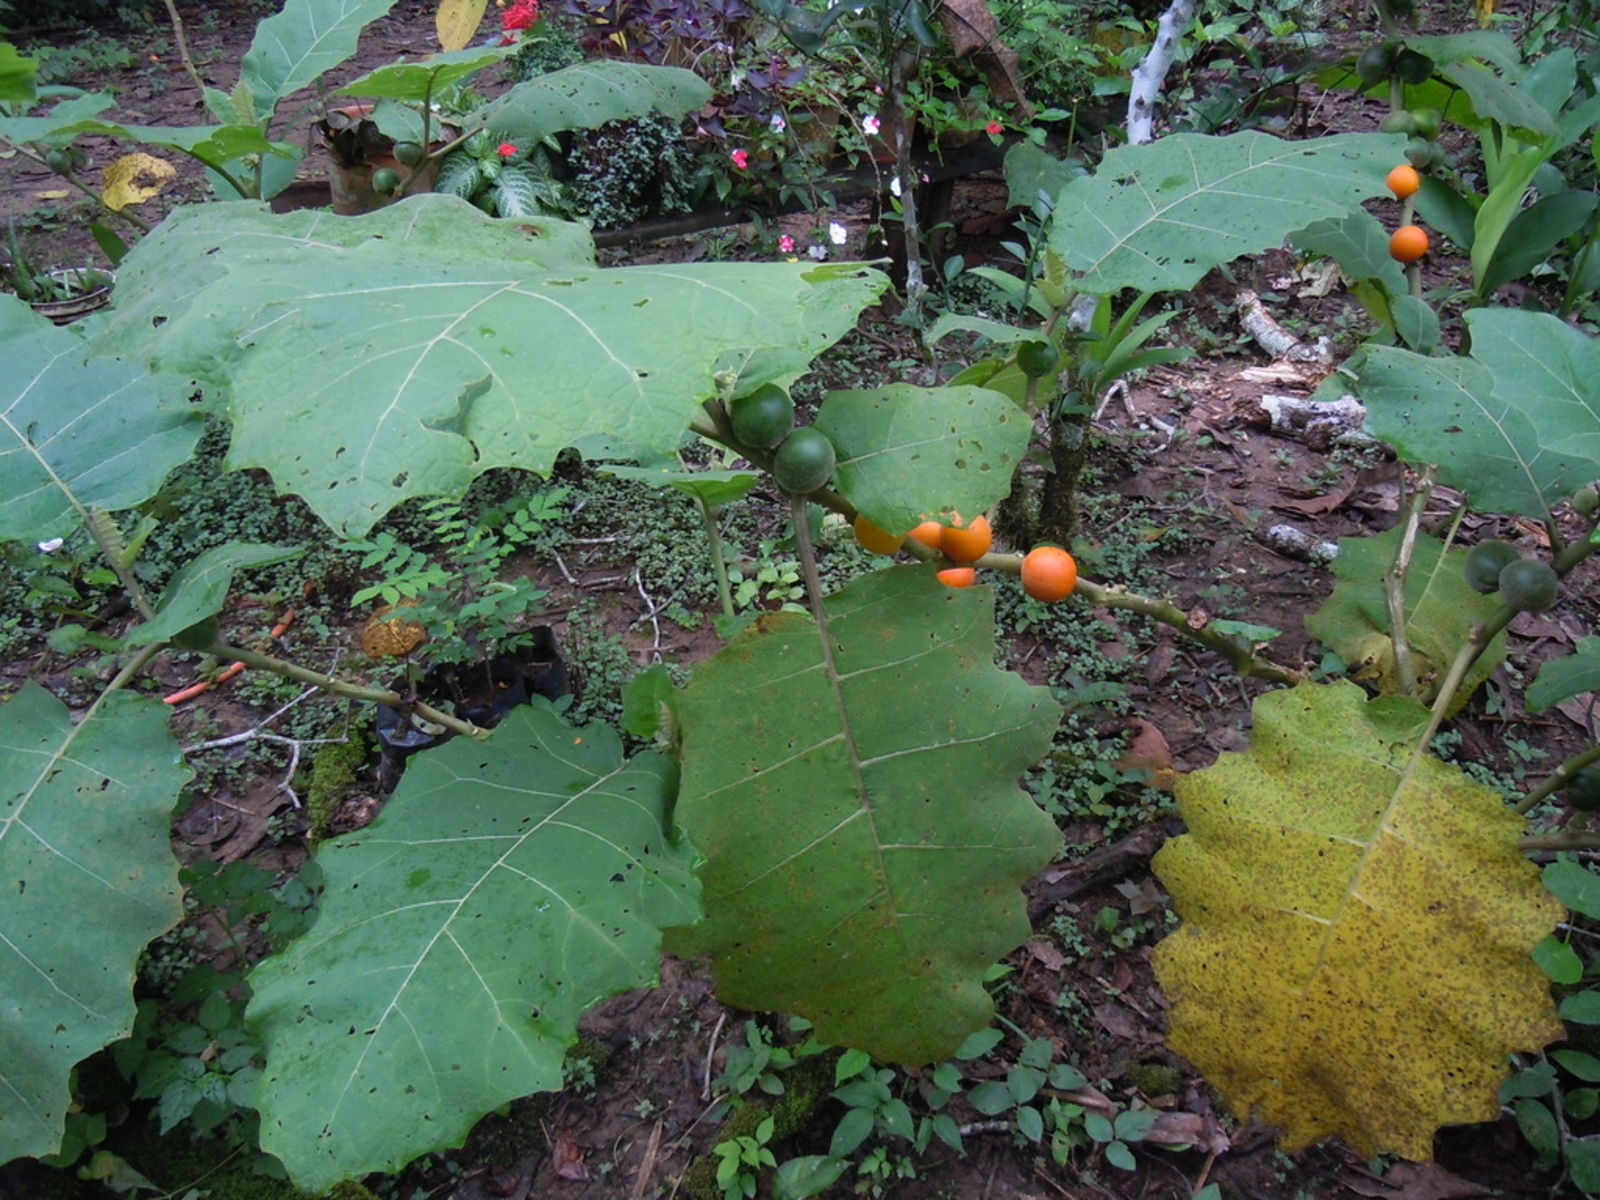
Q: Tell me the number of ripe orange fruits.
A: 7